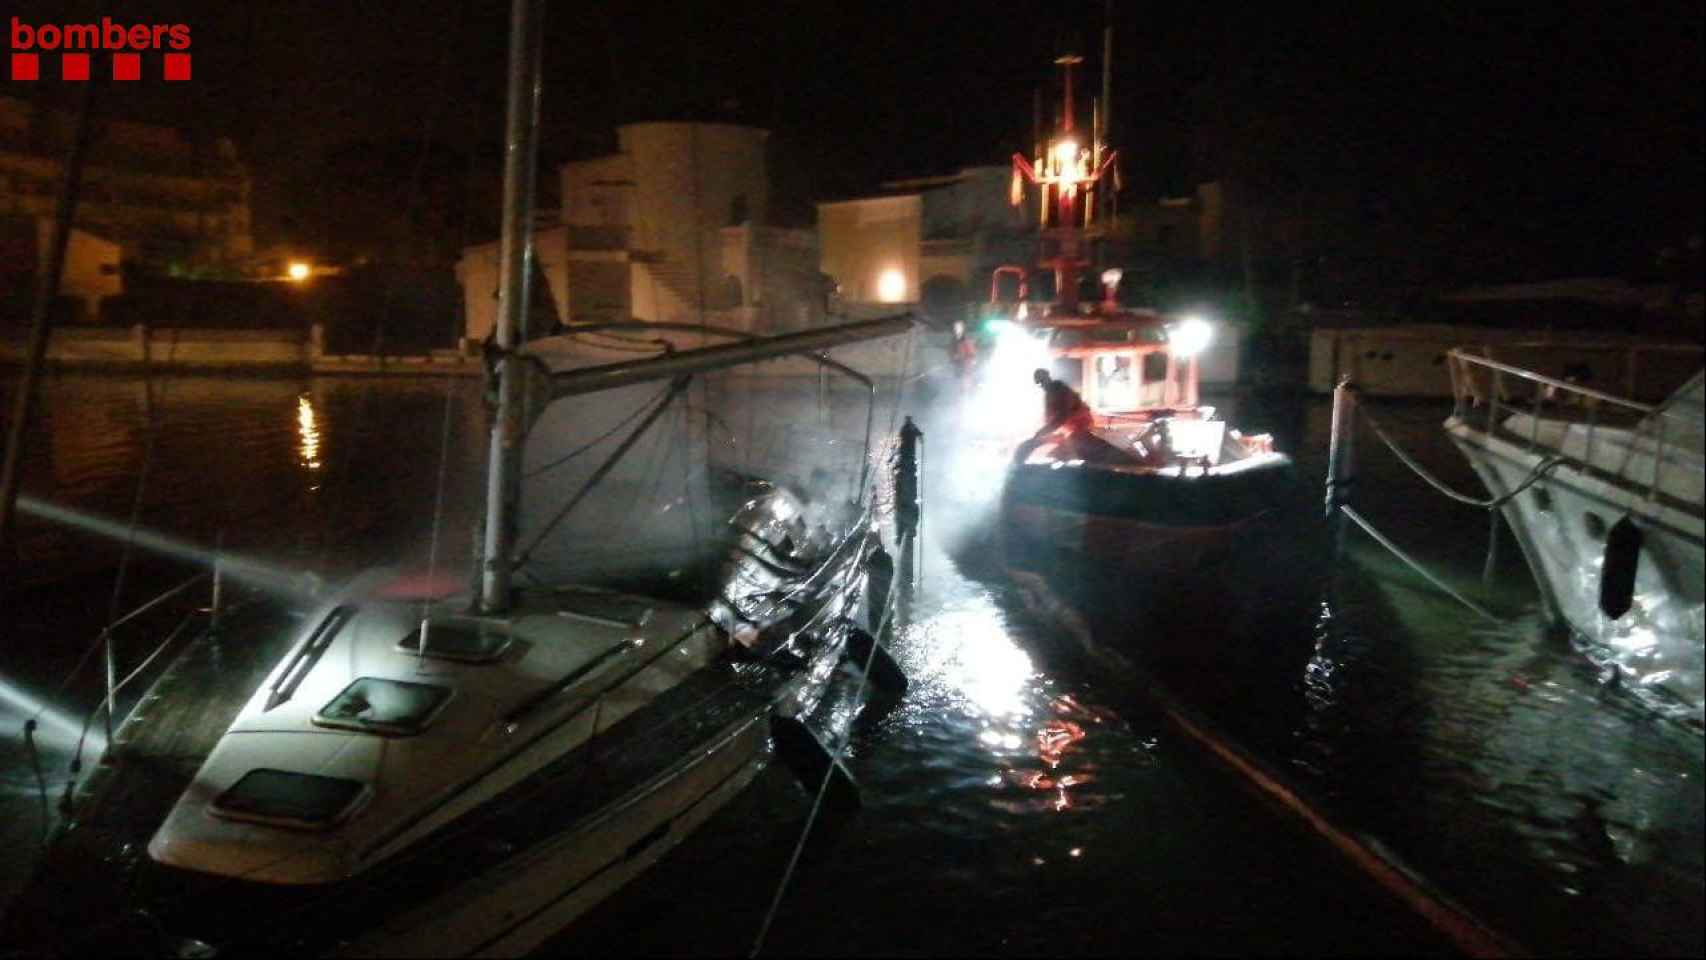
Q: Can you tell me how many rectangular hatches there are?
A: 3